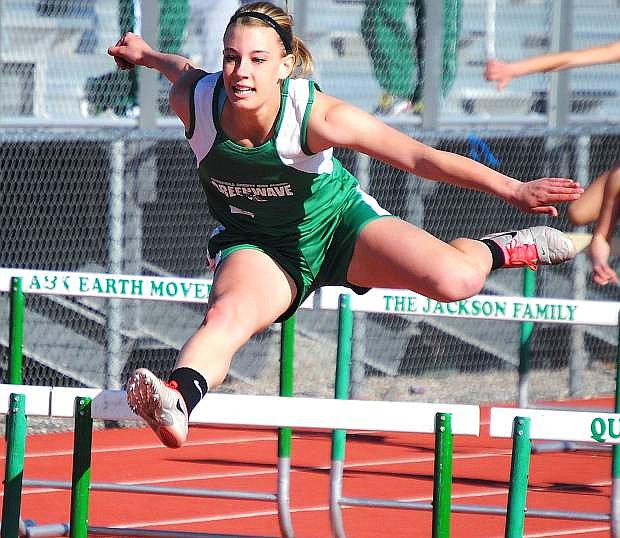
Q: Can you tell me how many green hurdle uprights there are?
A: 9